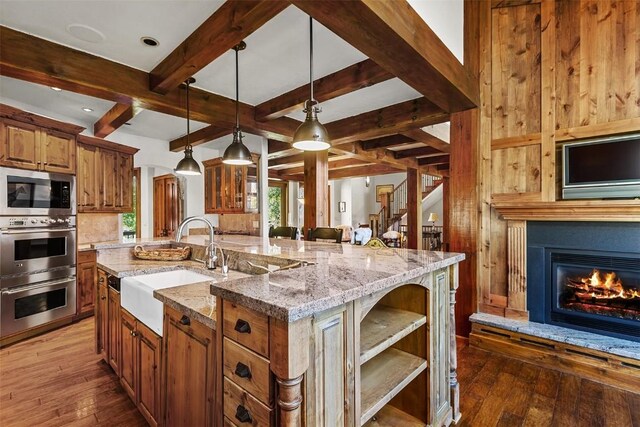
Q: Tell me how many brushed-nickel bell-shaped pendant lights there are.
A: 3